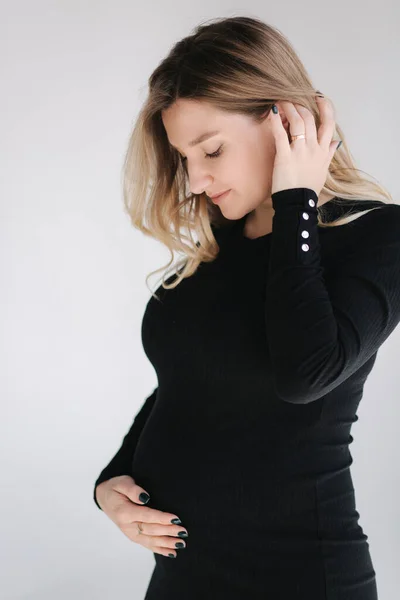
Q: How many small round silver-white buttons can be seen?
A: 4